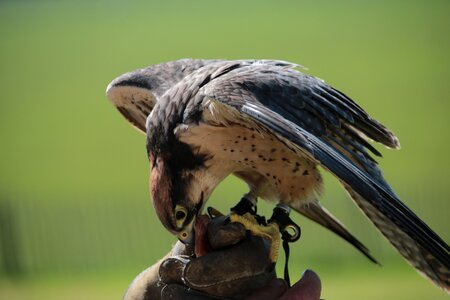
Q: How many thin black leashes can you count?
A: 1